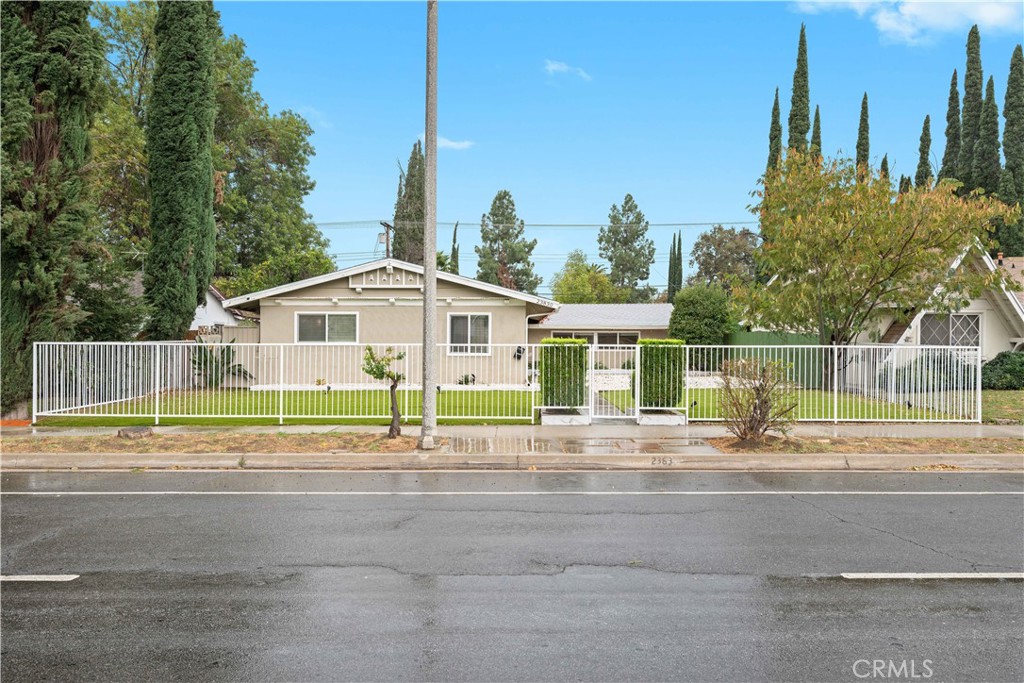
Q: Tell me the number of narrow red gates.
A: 0